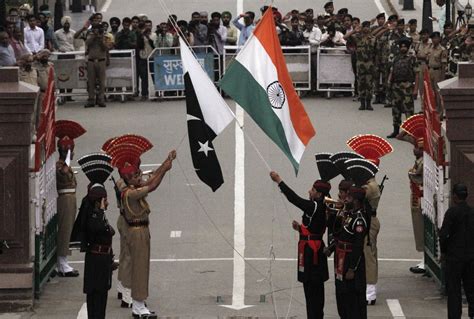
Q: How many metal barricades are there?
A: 4